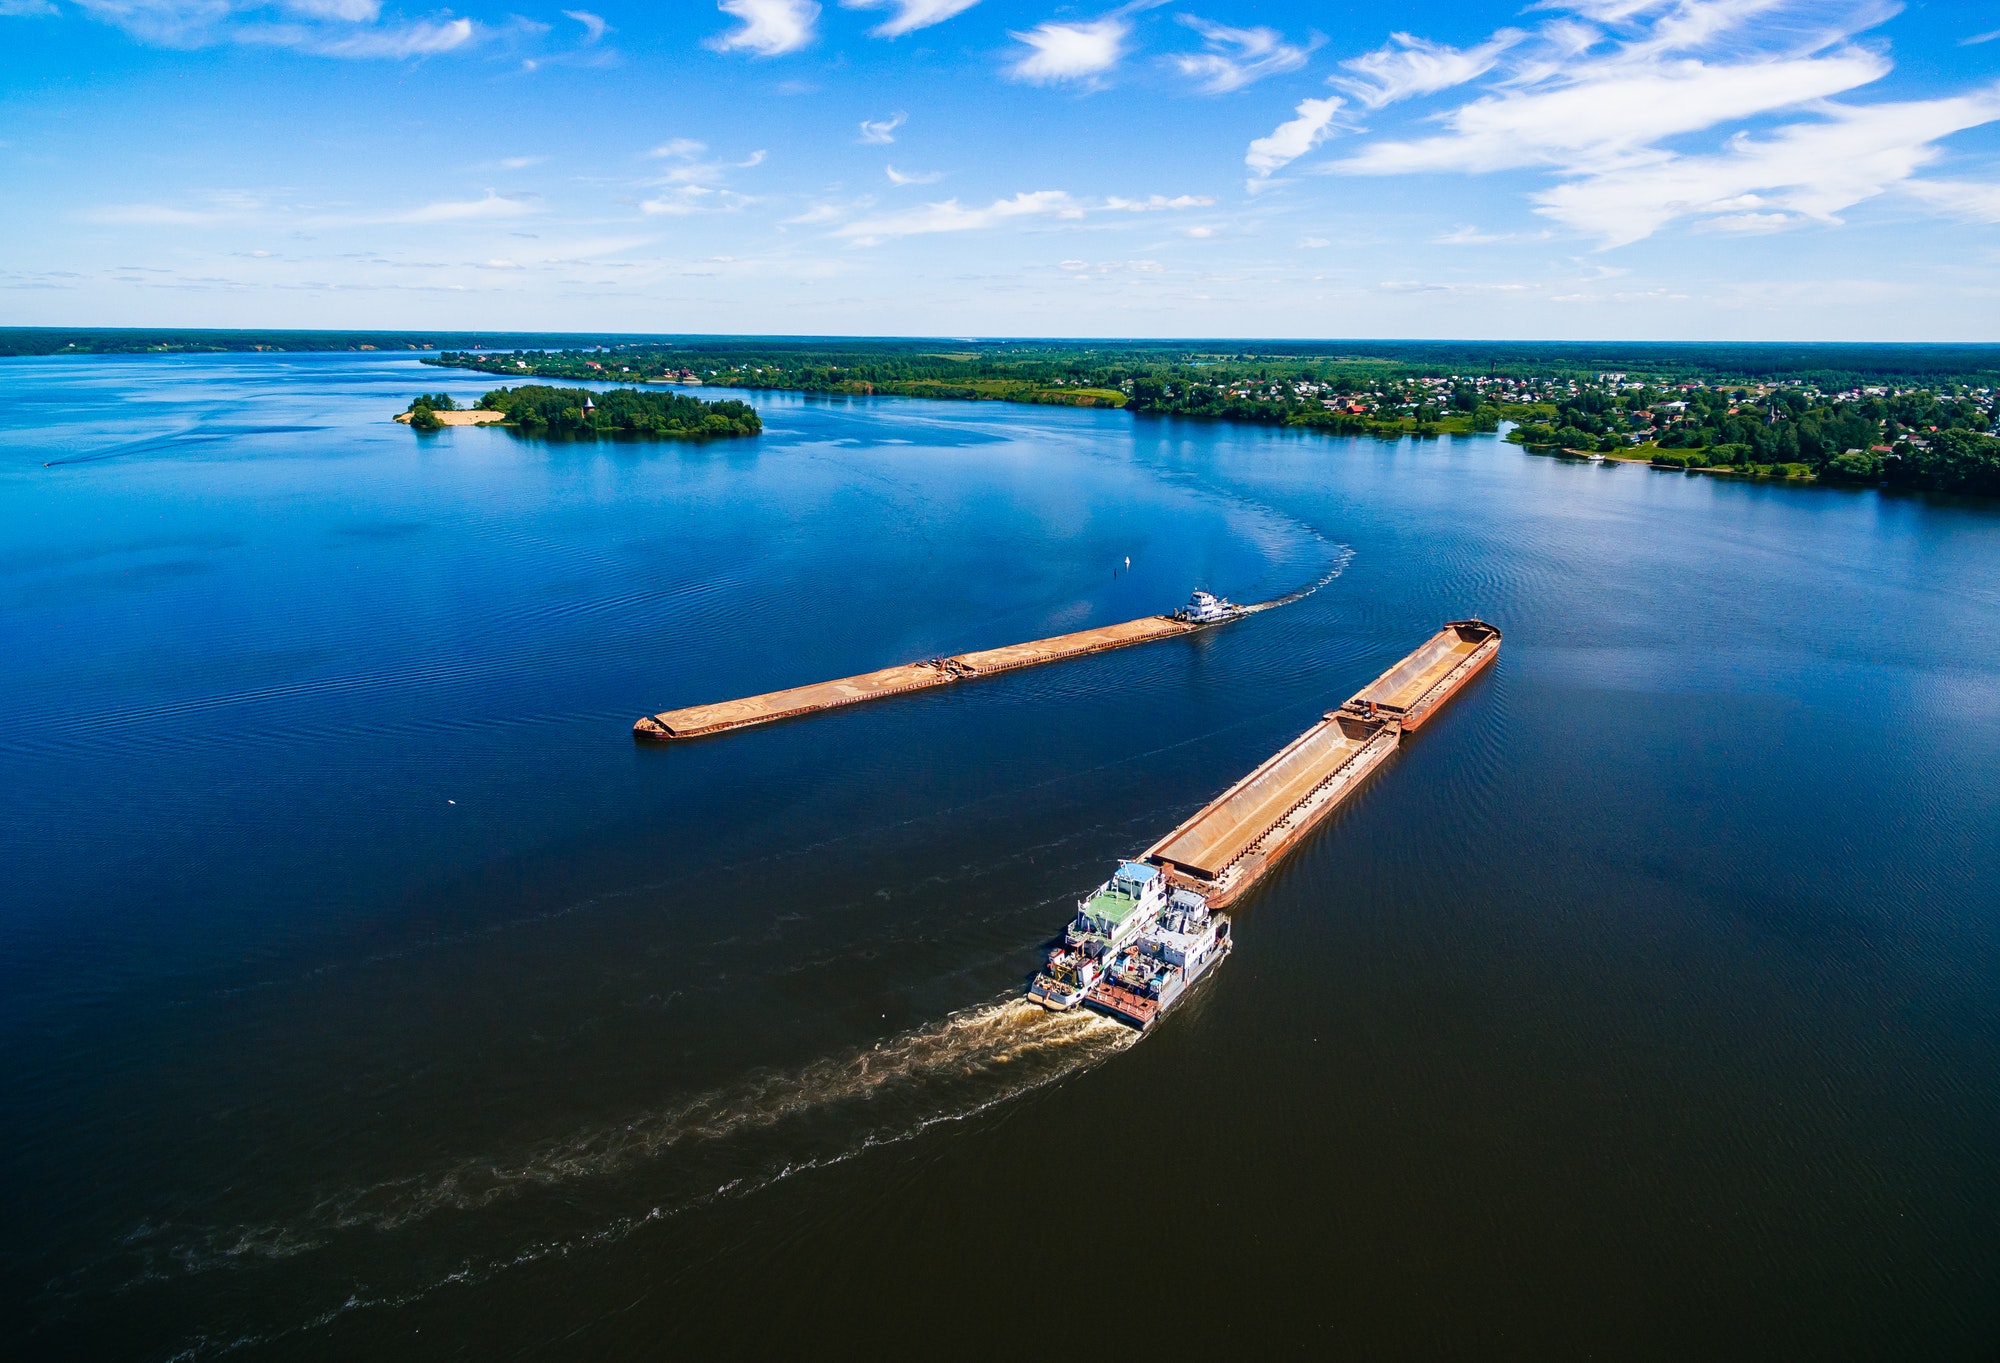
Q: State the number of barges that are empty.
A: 2